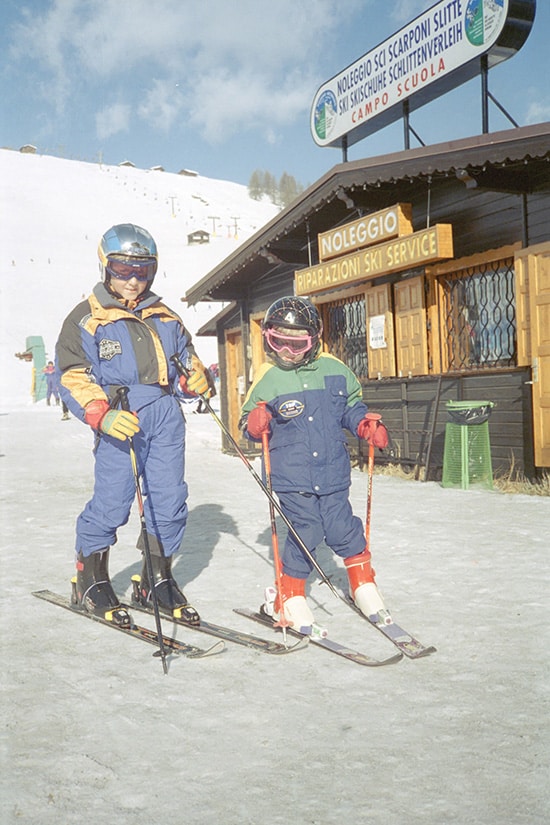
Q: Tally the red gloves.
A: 2